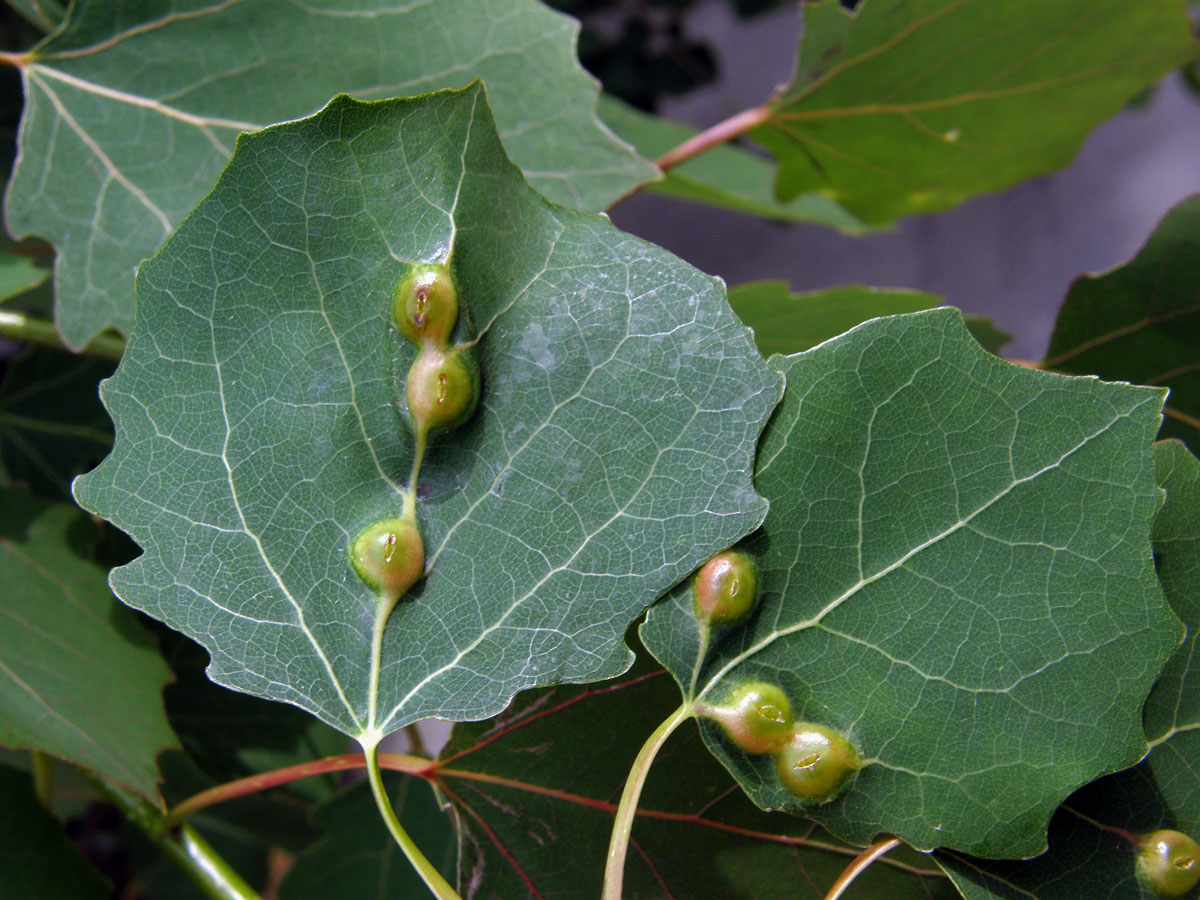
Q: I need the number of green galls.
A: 7